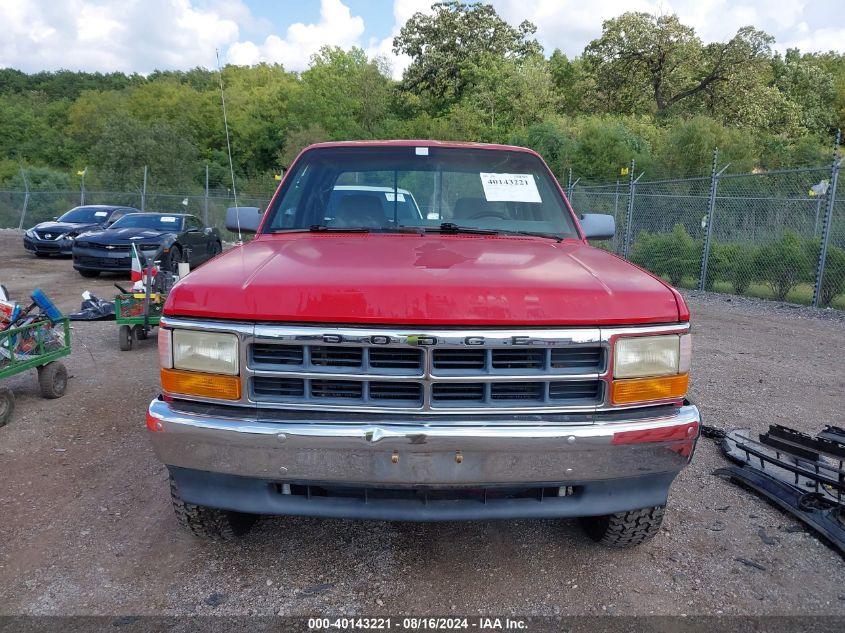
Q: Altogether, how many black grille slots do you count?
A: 12